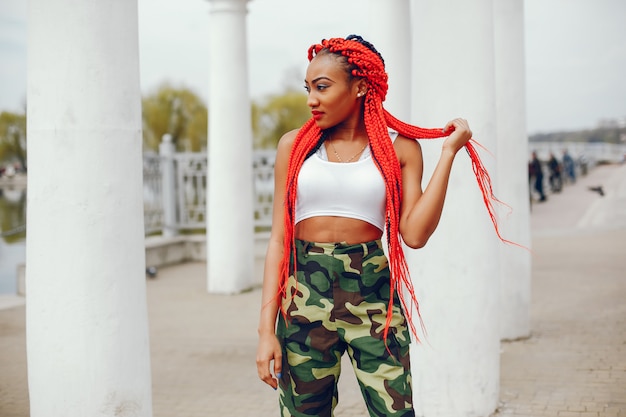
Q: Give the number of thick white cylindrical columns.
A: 5